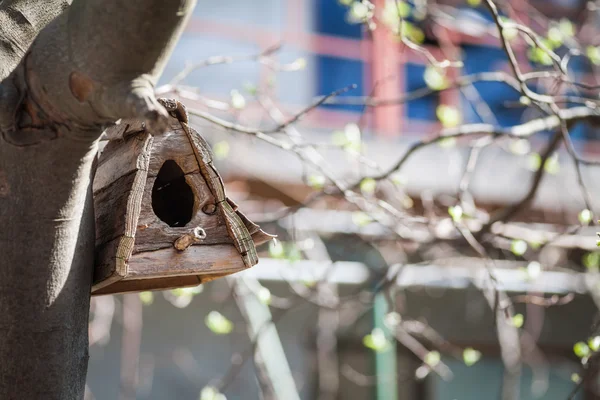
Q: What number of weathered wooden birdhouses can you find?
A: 1